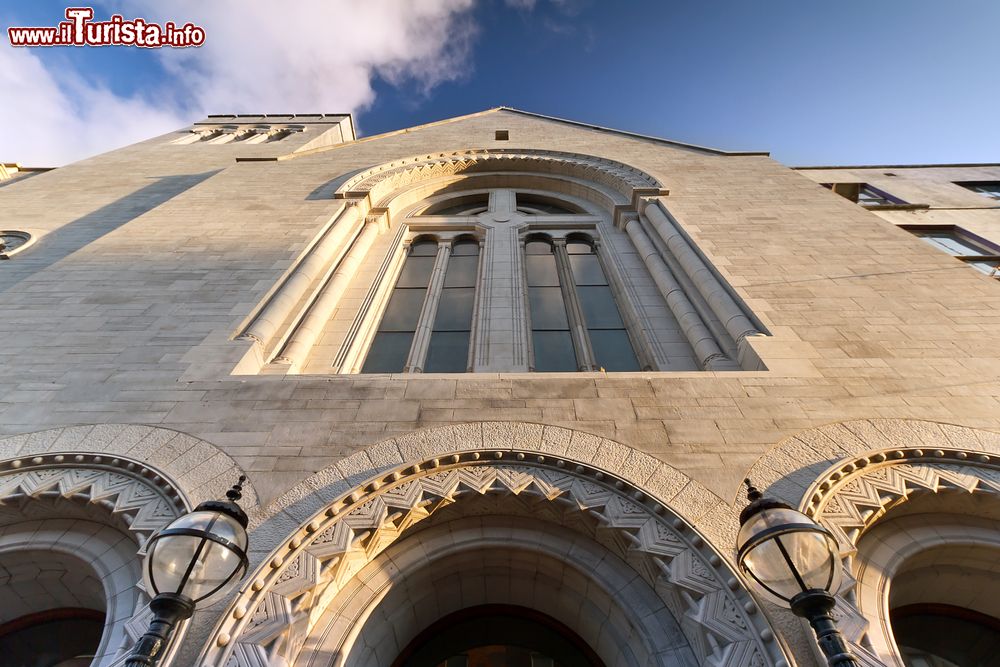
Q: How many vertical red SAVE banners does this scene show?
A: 0